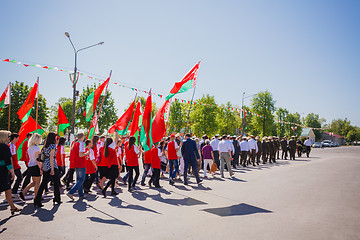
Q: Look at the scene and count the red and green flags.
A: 11